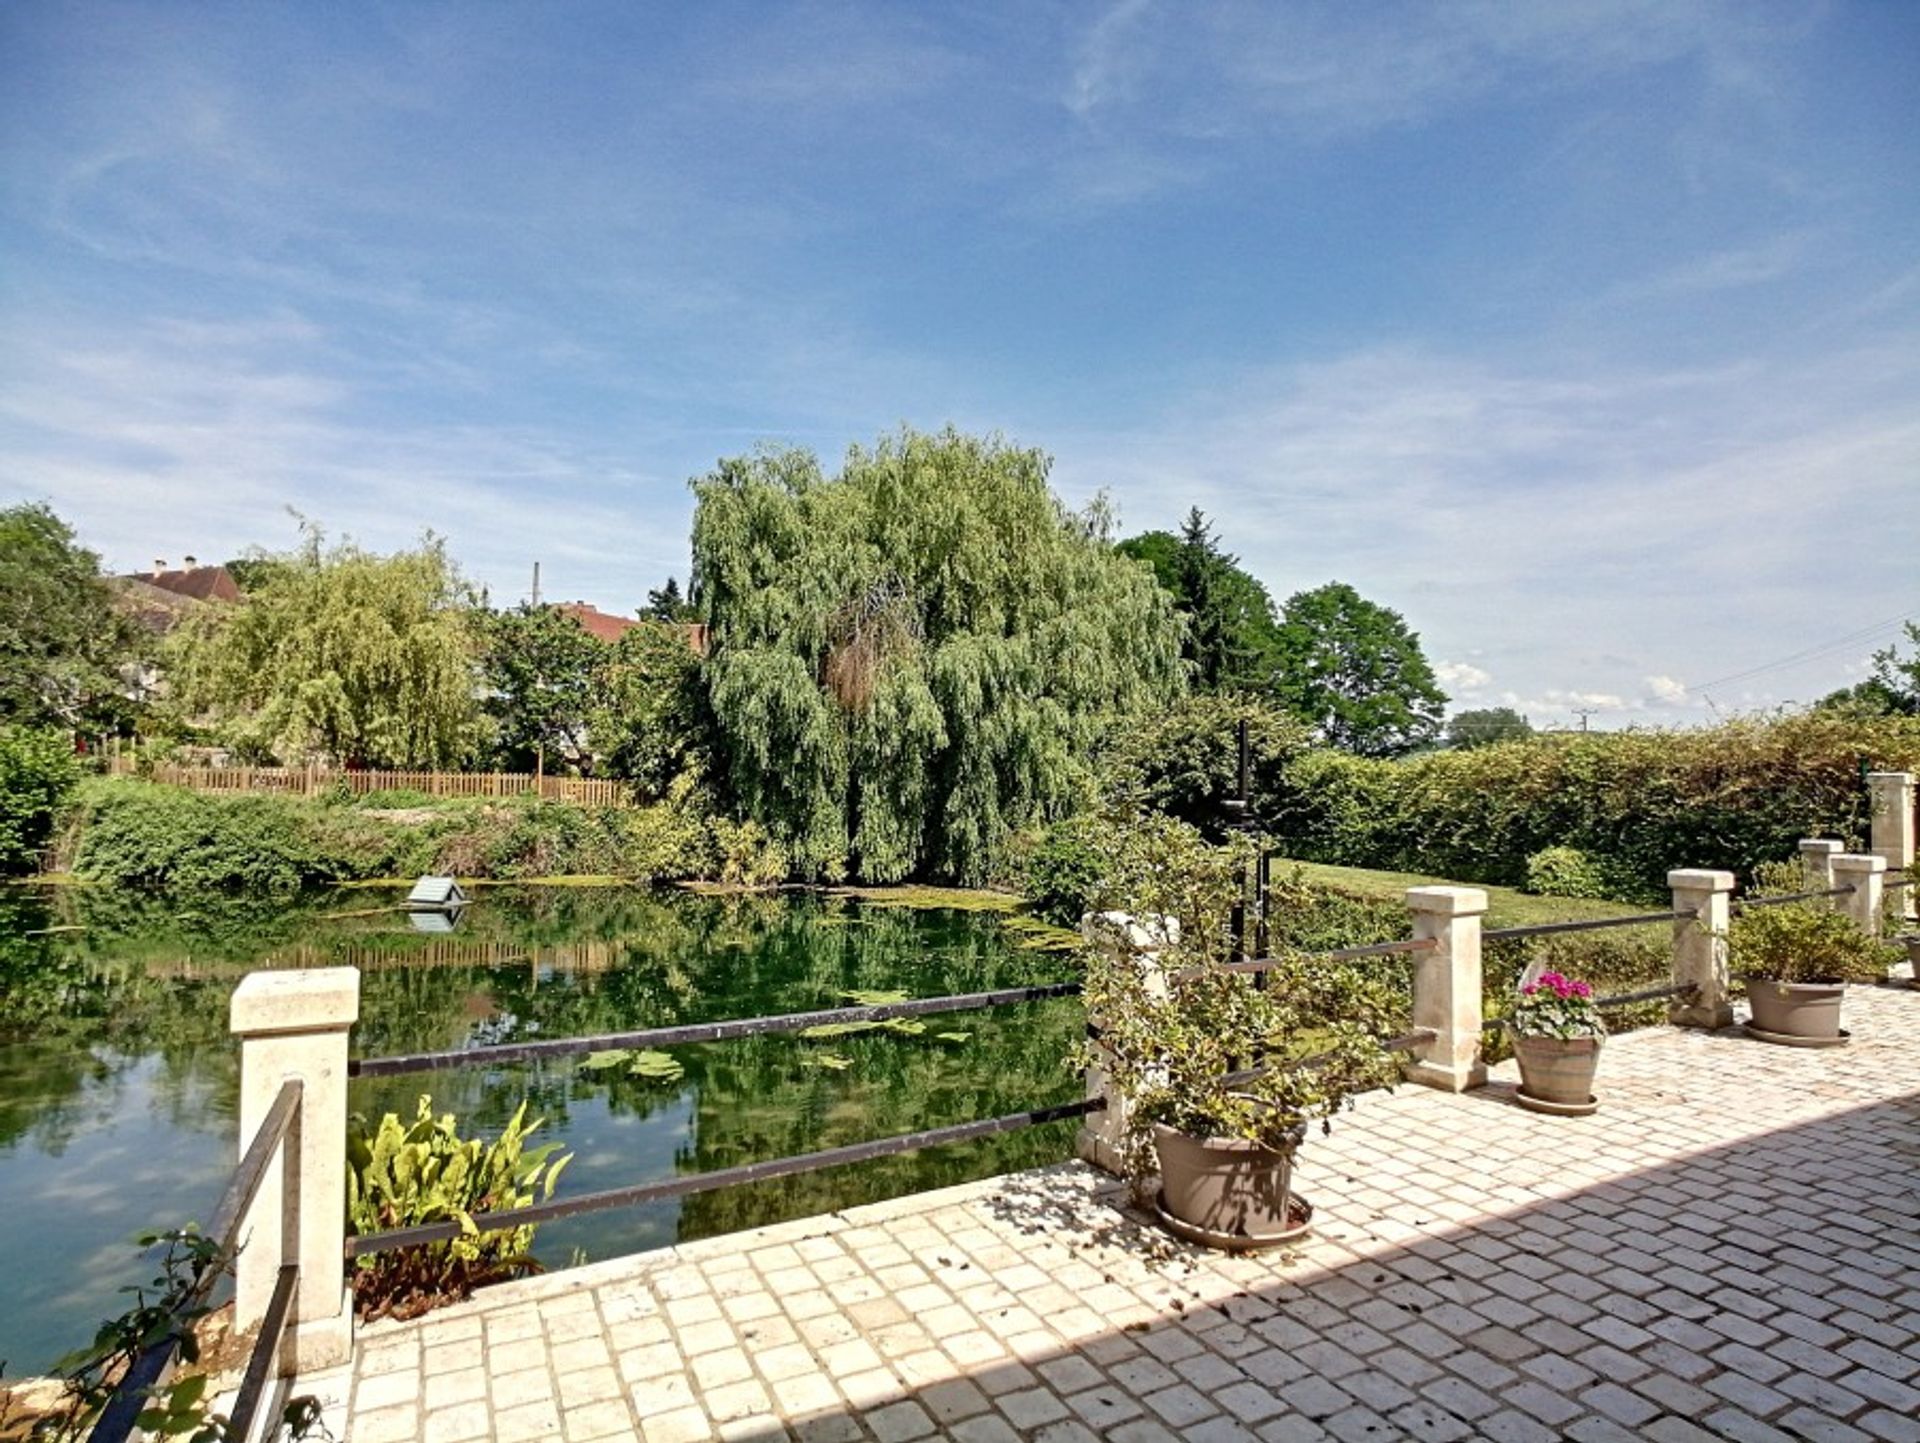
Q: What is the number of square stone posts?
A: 7